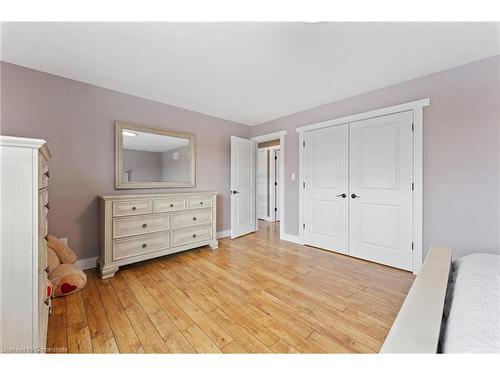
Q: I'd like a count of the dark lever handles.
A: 3